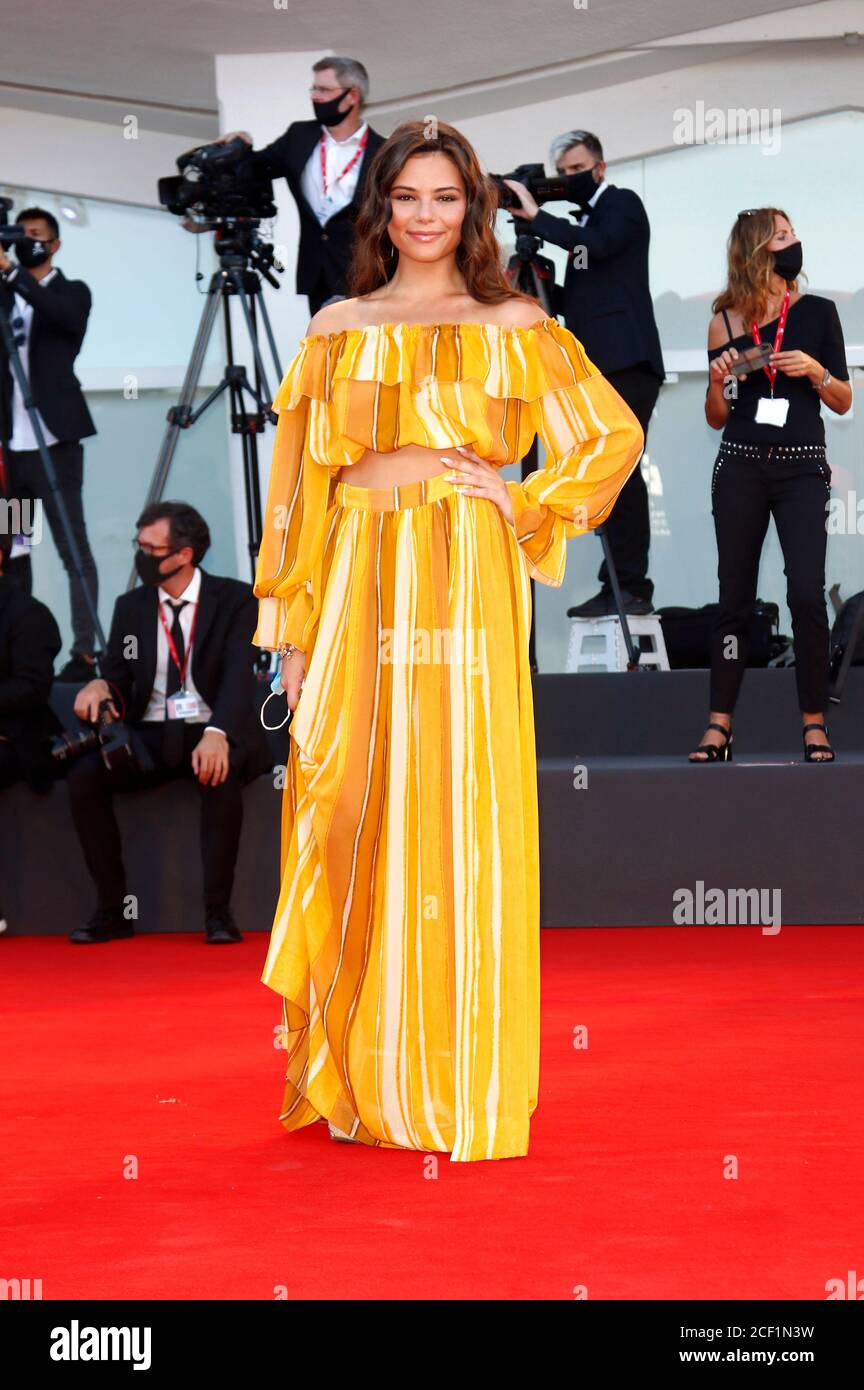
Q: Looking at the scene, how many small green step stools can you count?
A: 0